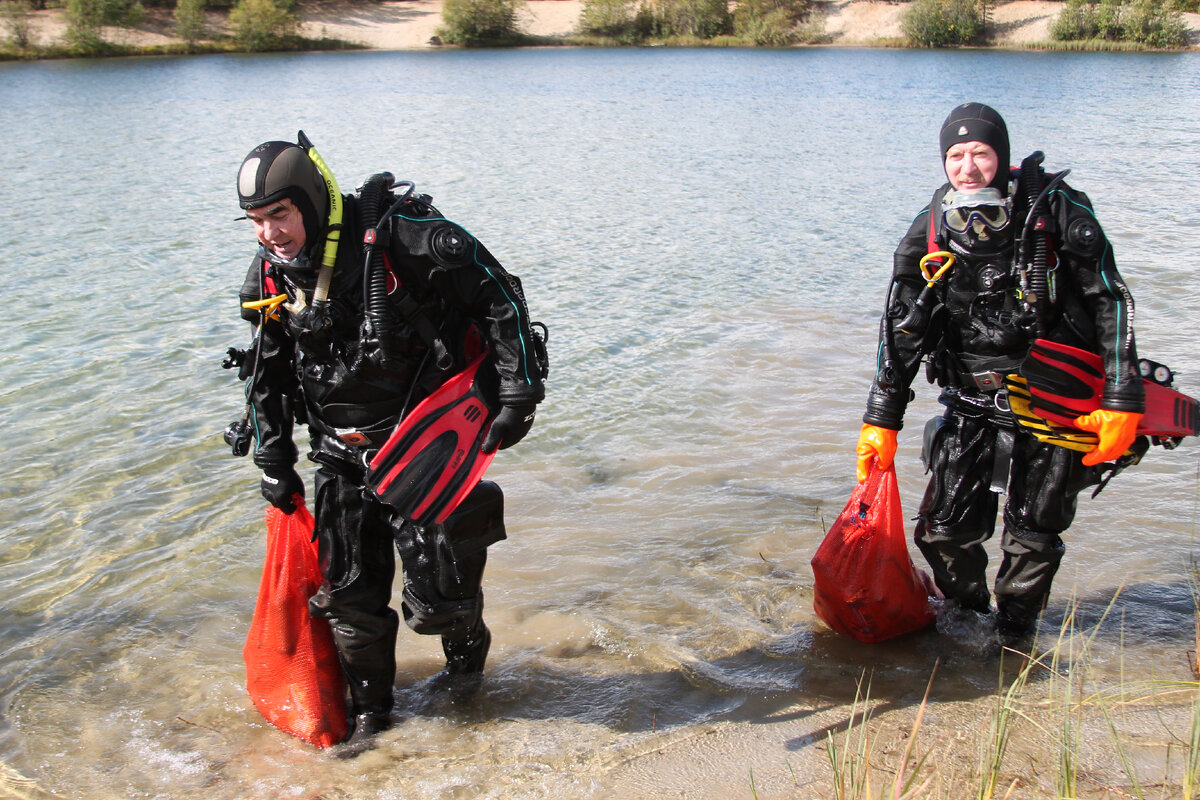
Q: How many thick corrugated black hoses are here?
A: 2